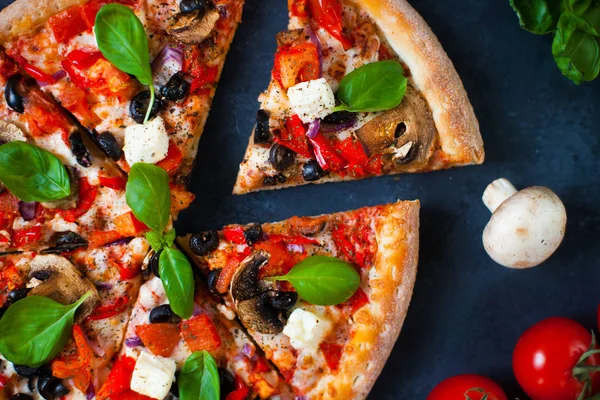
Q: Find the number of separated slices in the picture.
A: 1